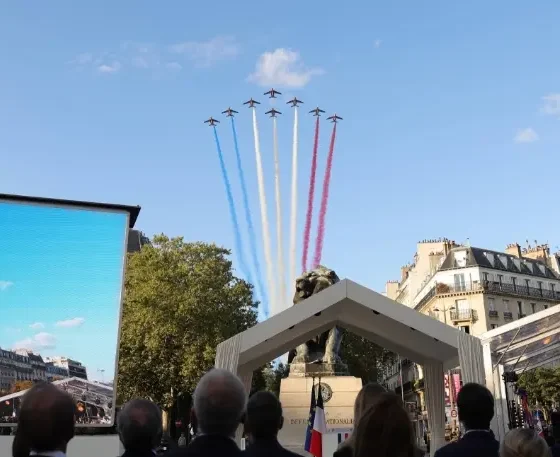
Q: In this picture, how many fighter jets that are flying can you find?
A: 8